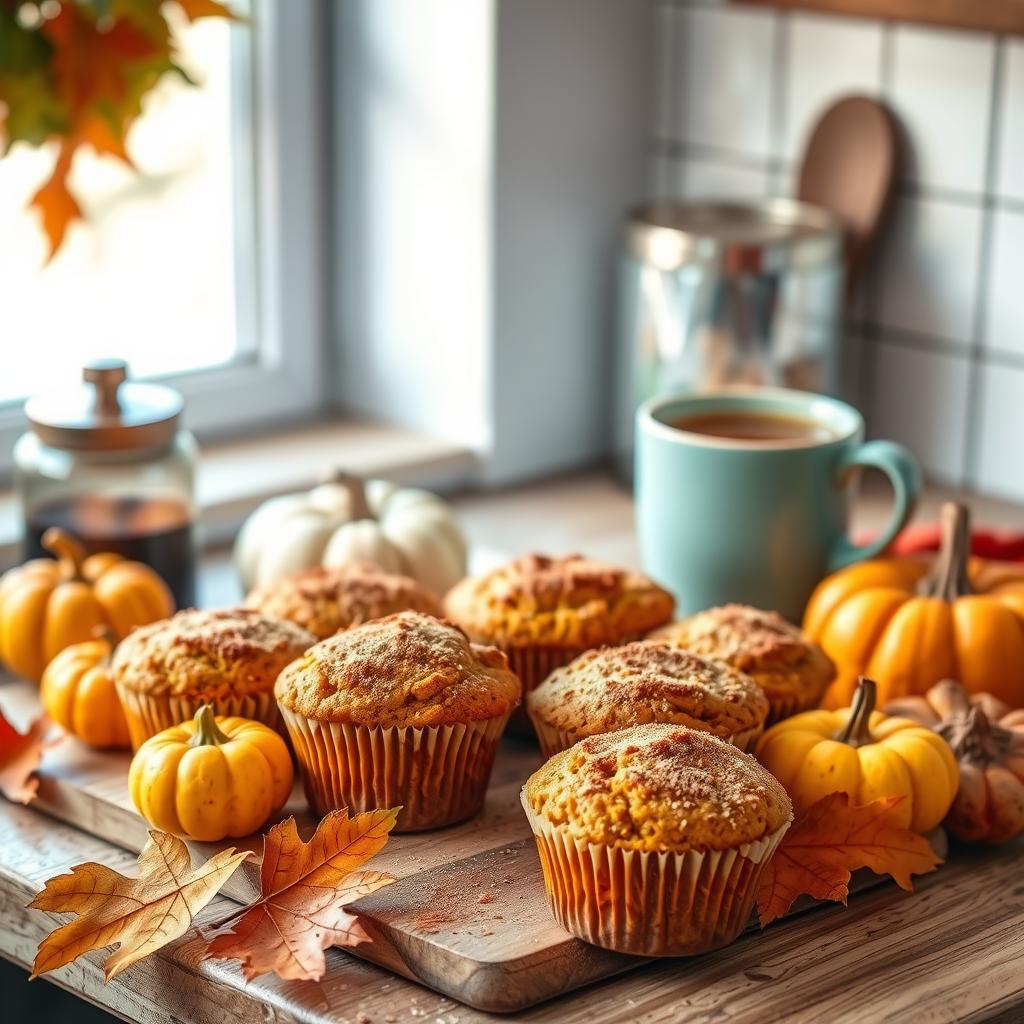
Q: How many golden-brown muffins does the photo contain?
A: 7